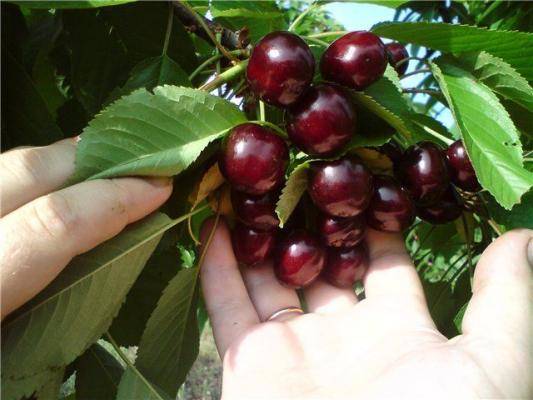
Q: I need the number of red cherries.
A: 15